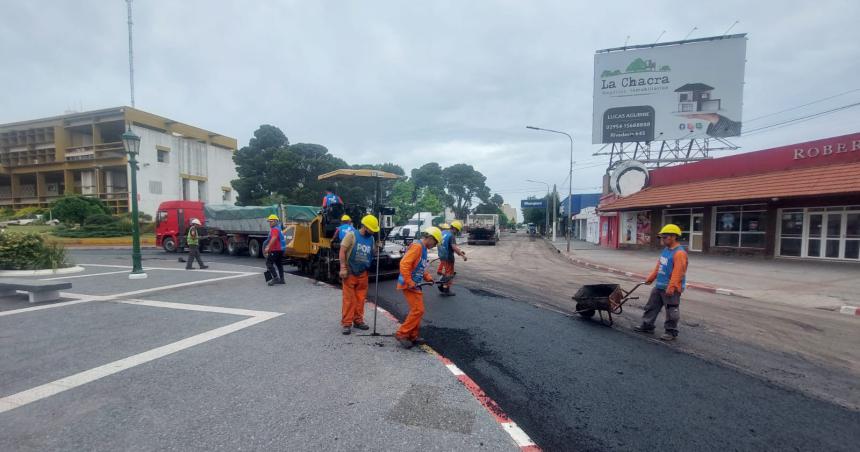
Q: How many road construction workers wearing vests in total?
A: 8